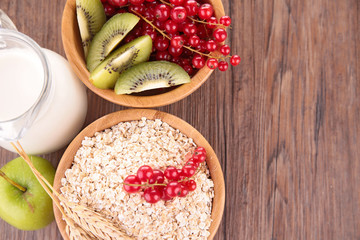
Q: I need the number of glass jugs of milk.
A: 1